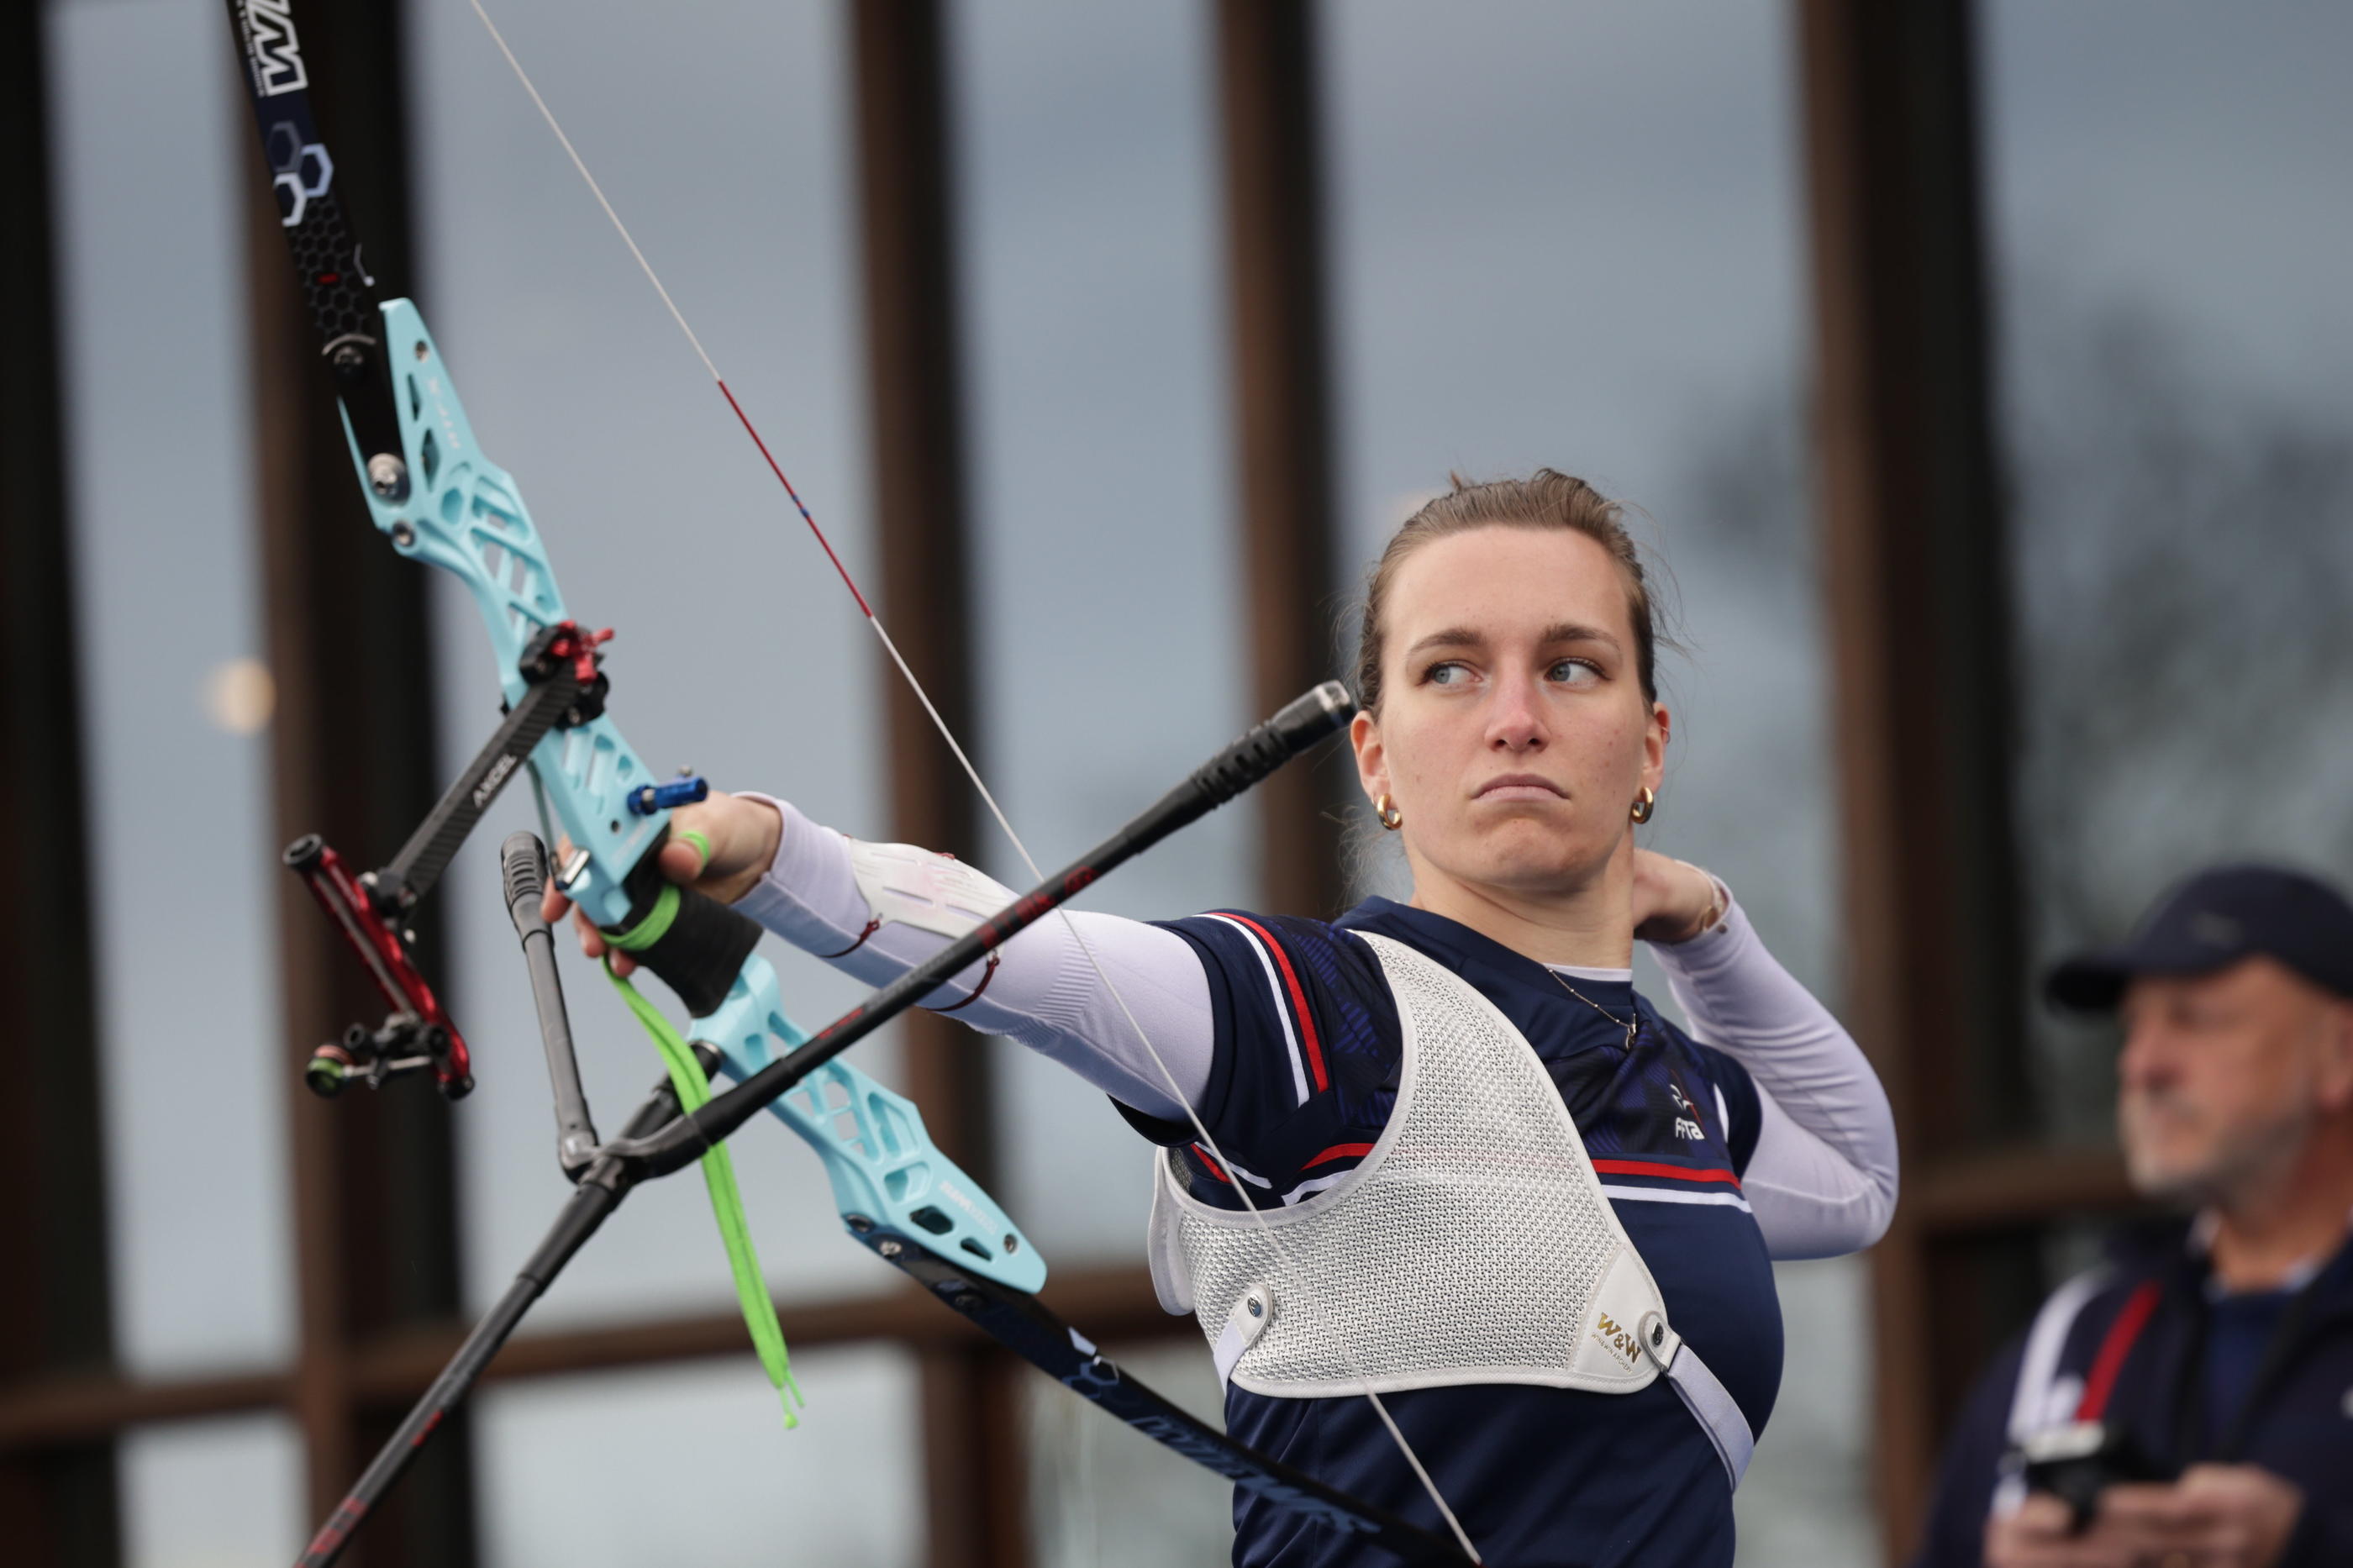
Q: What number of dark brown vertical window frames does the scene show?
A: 5